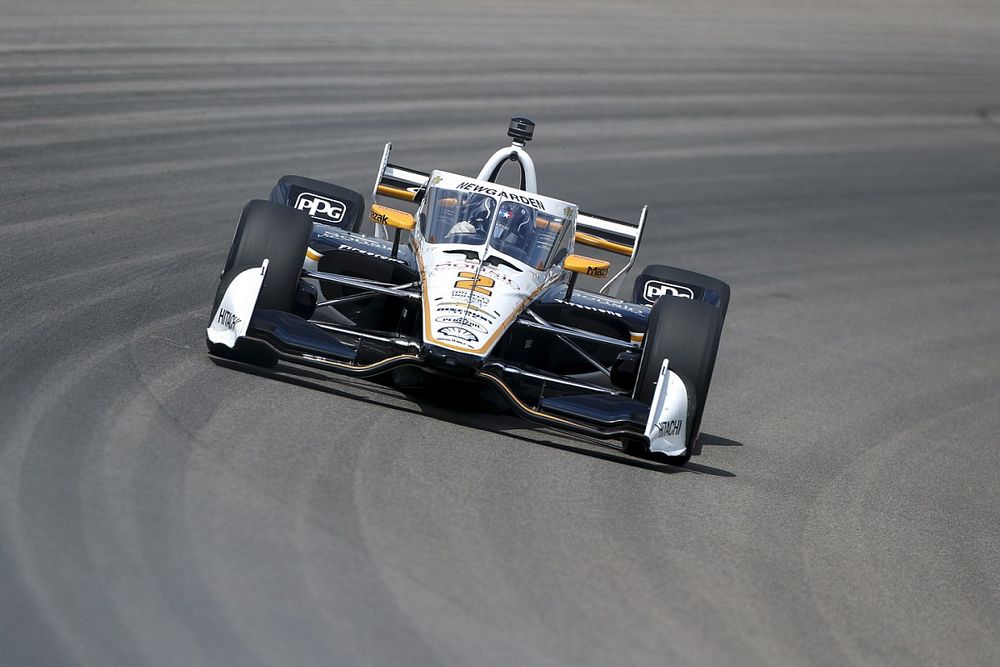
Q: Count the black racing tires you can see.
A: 4